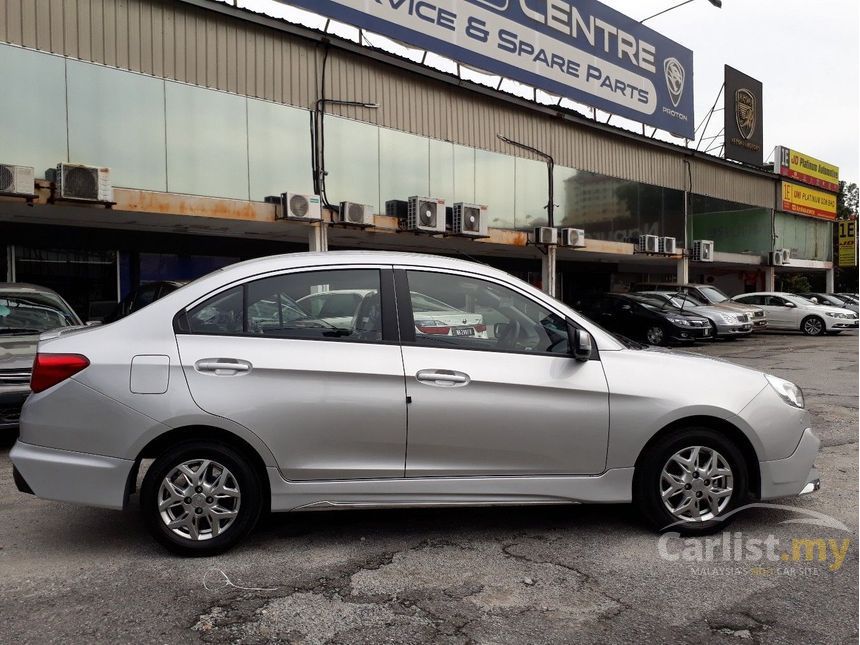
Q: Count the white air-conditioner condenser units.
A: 13